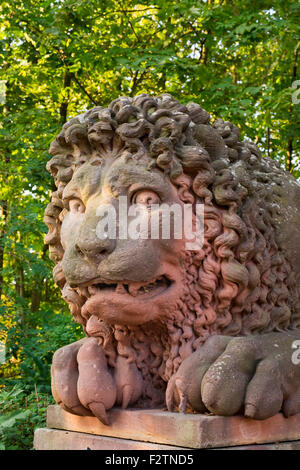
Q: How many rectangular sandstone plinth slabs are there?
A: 2